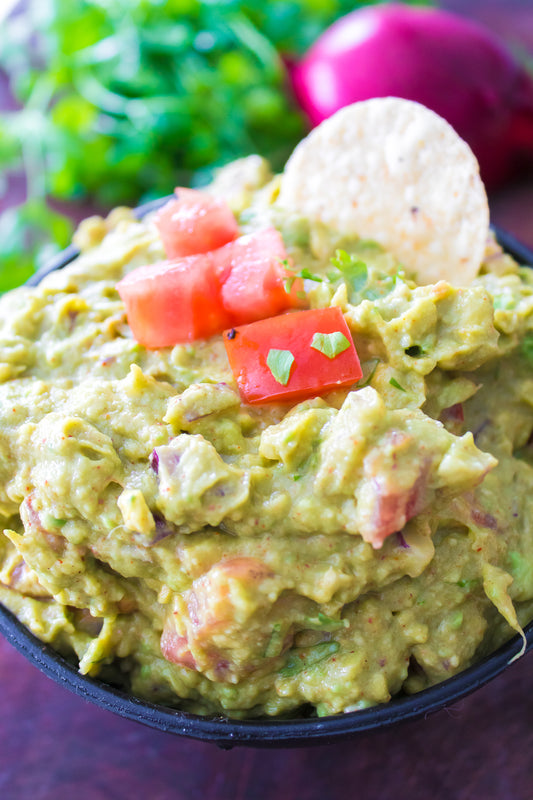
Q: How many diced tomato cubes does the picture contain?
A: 4